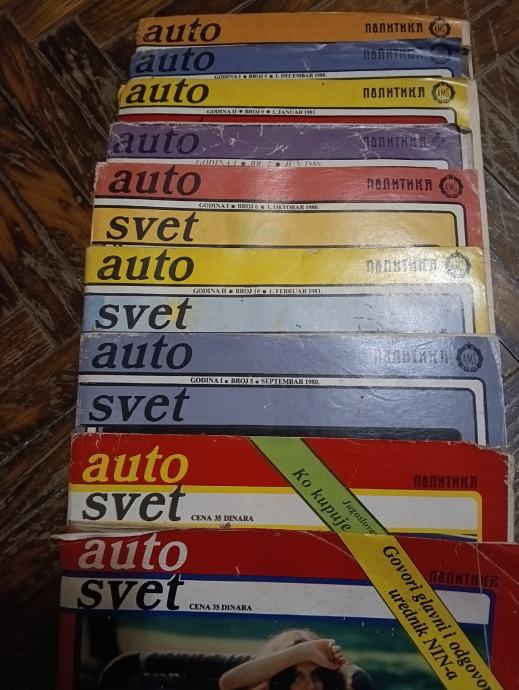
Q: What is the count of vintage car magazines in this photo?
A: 9